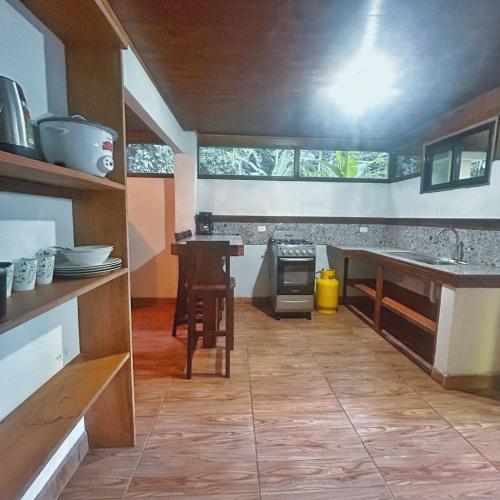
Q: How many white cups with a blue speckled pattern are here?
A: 3